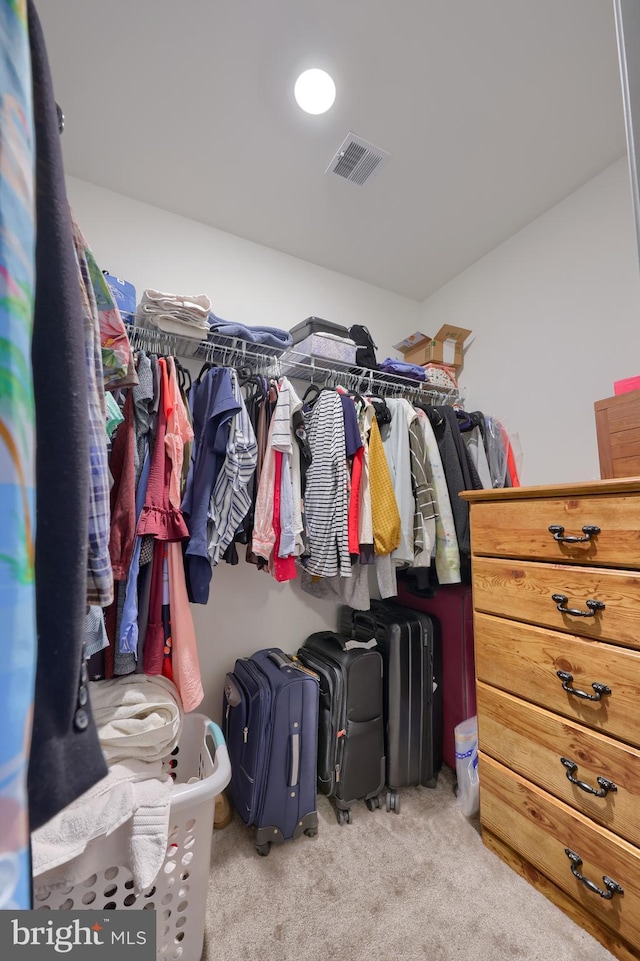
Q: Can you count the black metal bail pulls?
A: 5